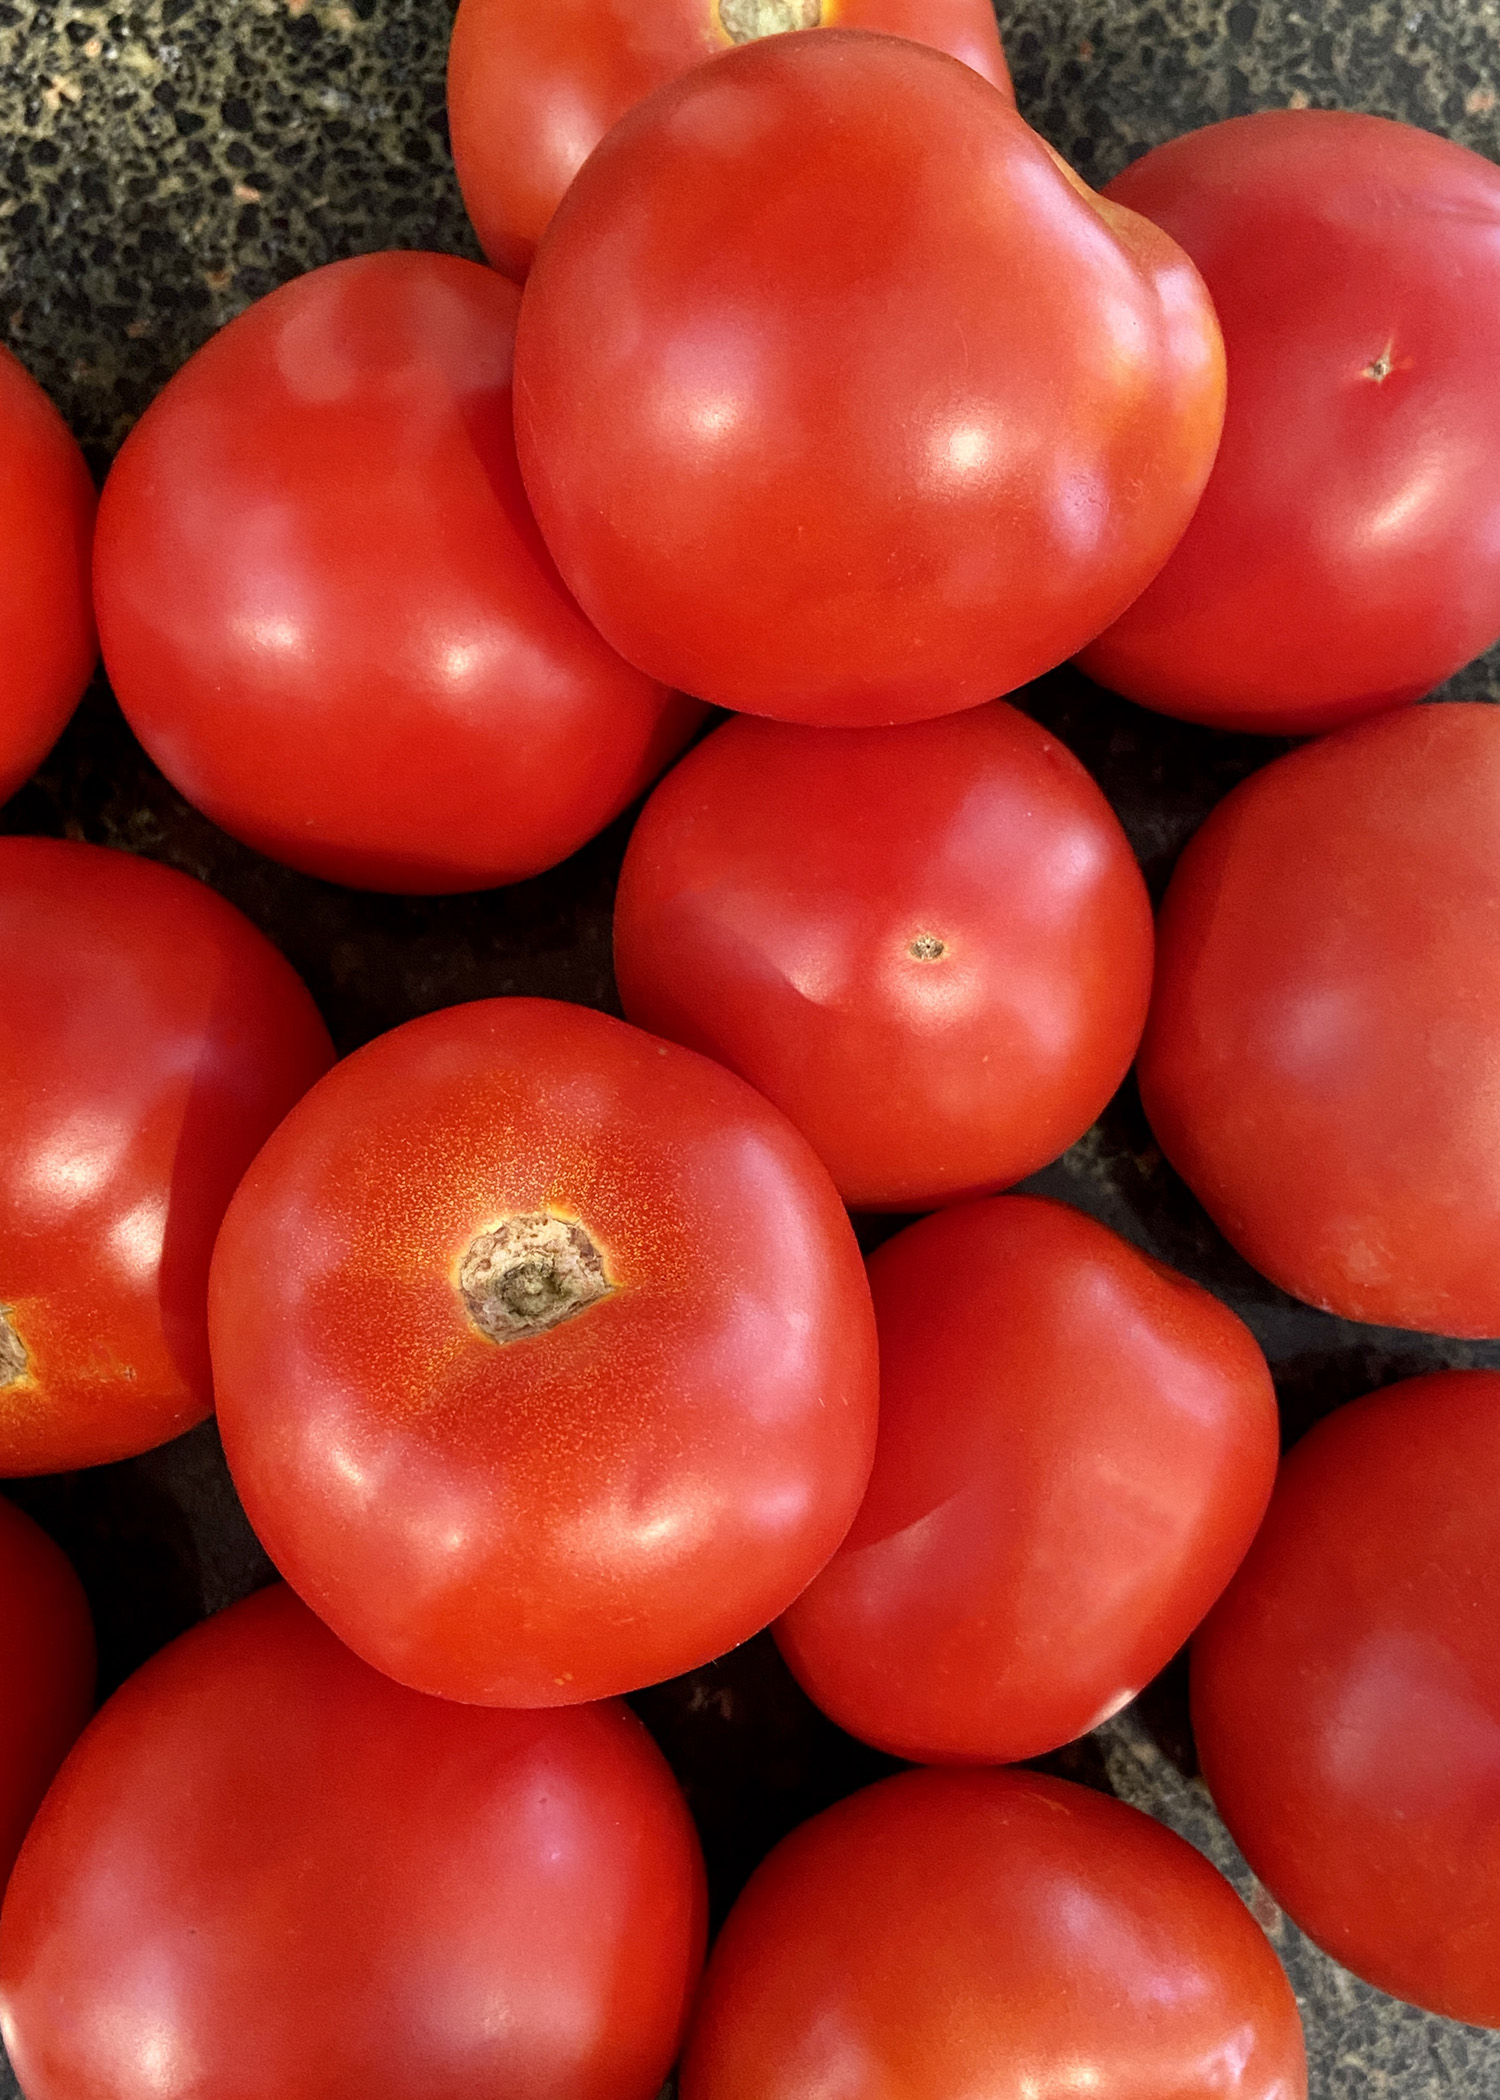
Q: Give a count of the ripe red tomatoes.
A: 14